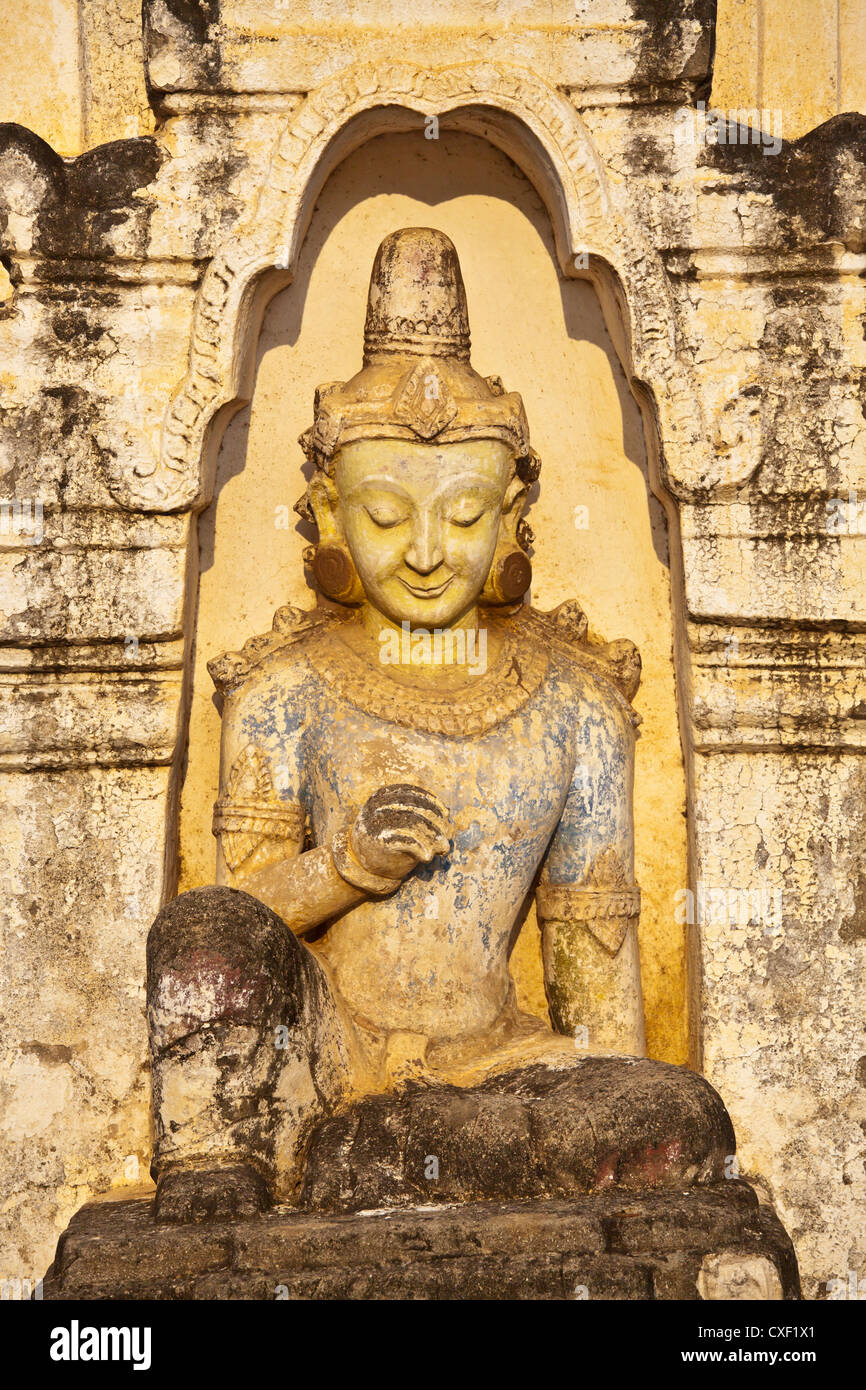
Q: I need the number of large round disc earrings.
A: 2